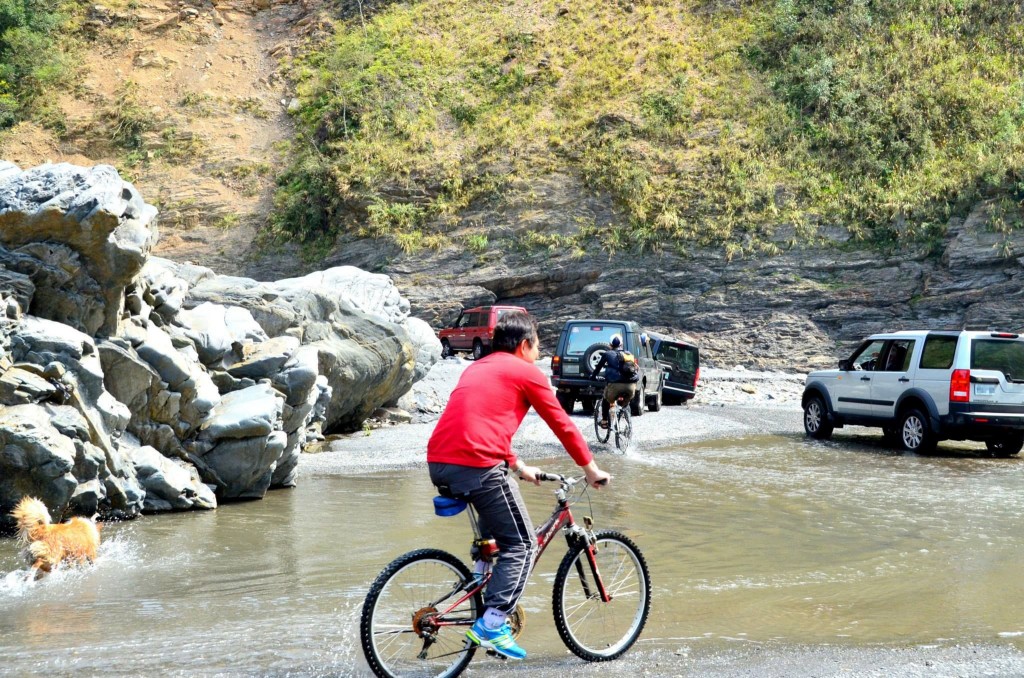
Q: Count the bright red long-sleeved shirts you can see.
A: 1